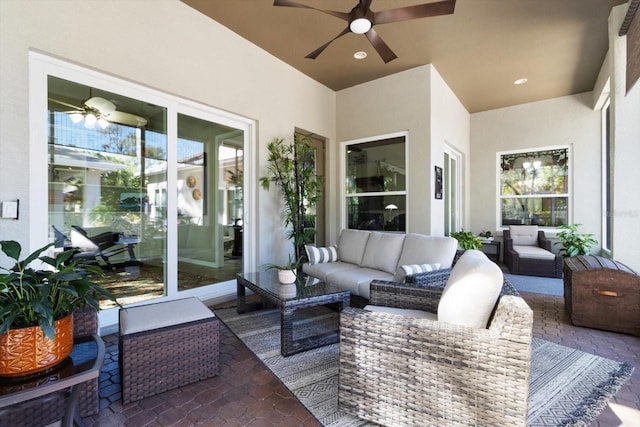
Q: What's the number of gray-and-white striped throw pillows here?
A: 2